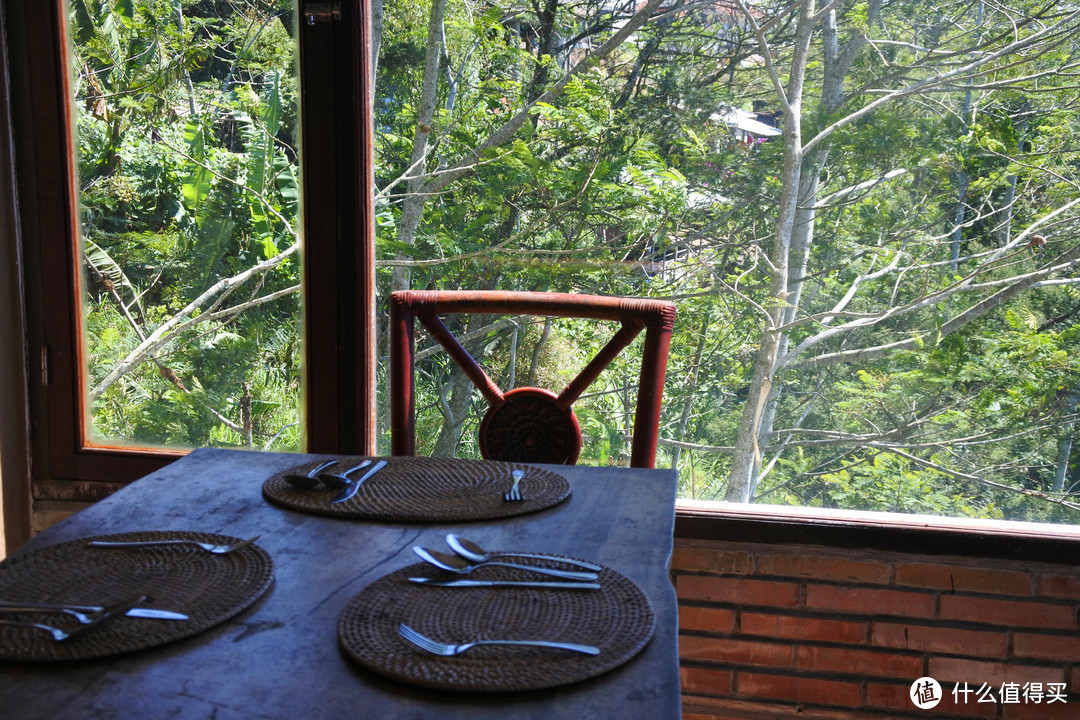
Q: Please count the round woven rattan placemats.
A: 3